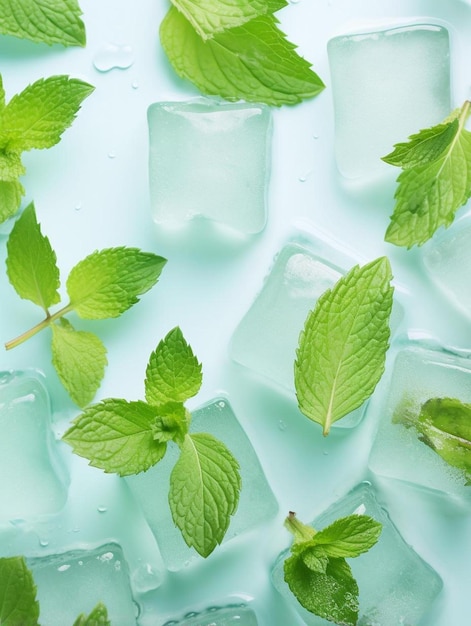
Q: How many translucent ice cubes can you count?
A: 10